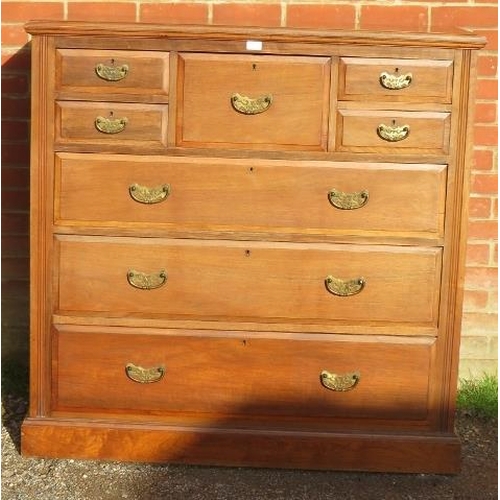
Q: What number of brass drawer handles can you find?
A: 11